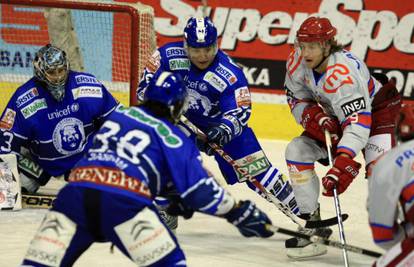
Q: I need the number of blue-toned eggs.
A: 0